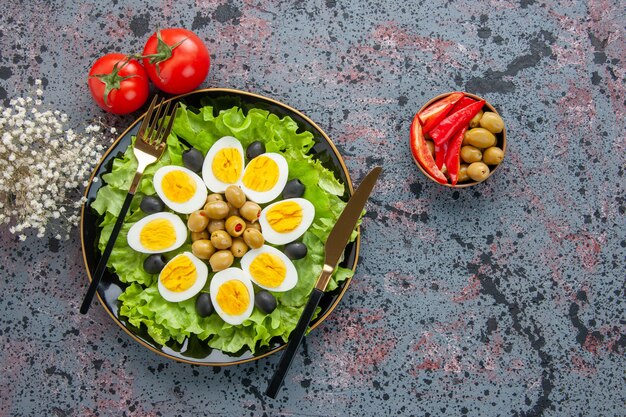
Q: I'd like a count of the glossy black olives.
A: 8